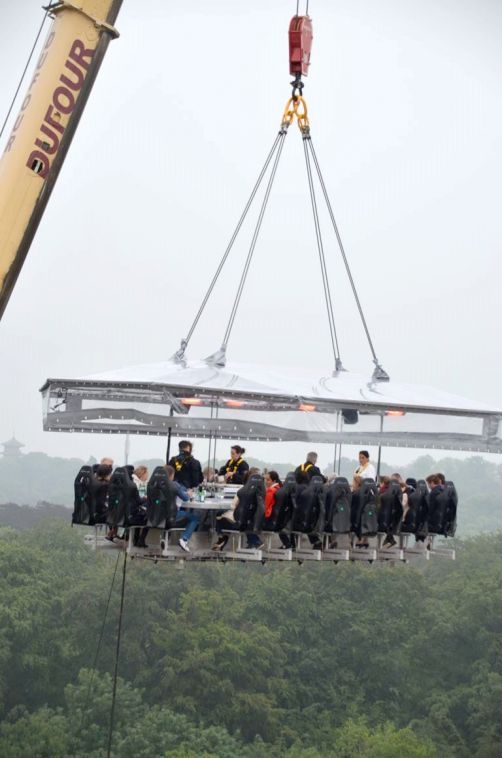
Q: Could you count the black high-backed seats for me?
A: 11